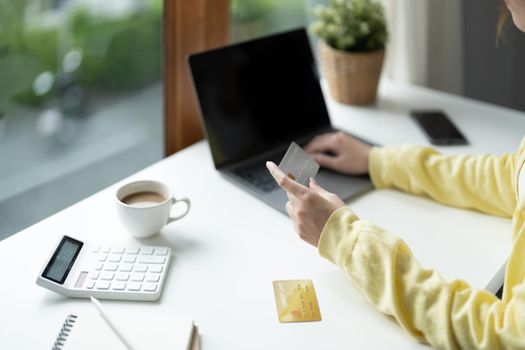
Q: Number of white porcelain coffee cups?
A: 1